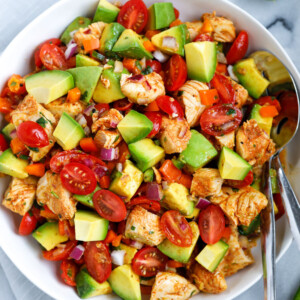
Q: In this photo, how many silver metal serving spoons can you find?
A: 2